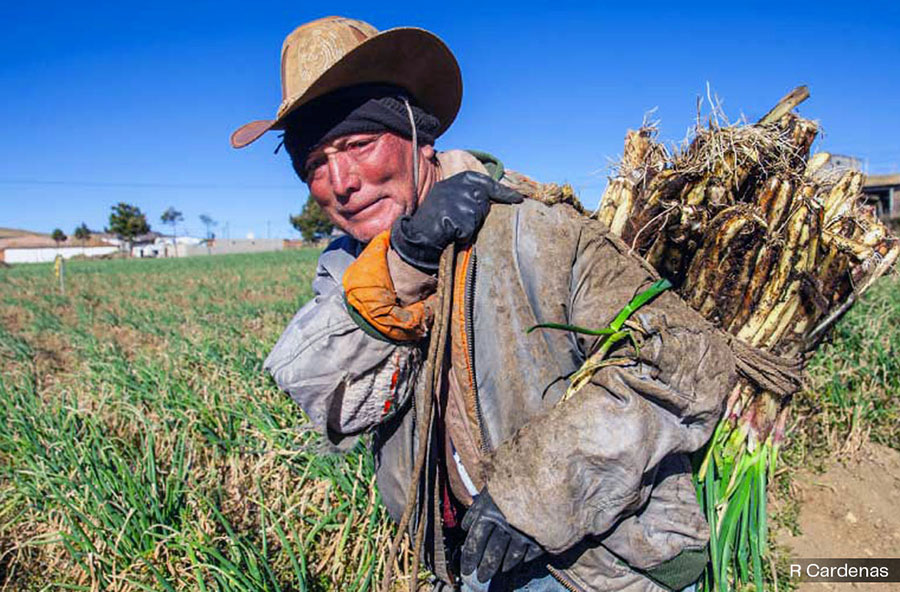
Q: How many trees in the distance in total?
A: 6